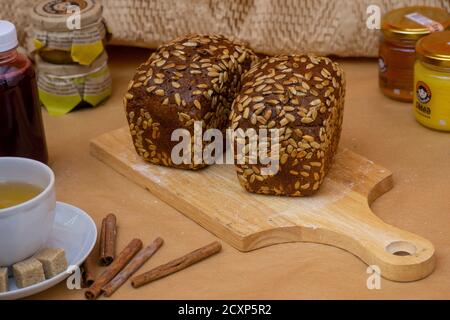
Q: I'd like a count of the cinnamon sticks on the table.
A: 5